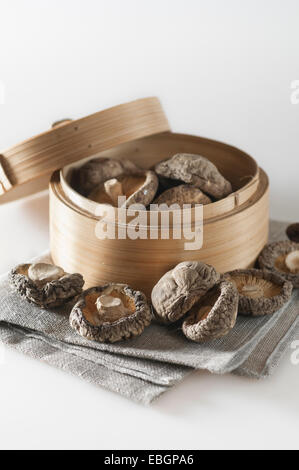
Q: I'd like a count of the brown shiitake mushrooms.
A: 10